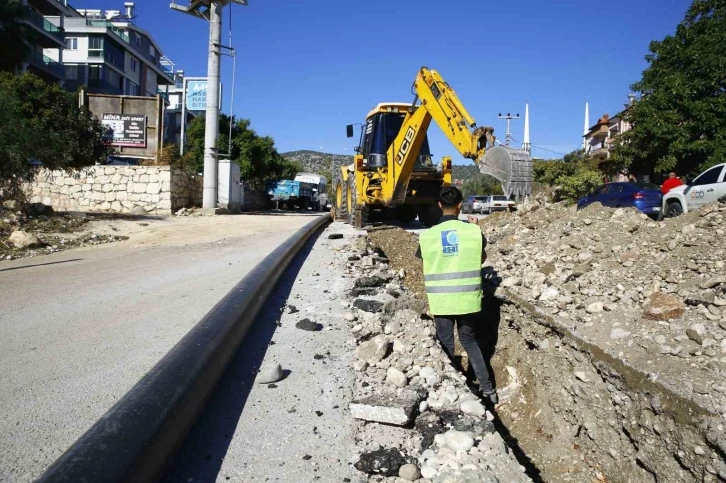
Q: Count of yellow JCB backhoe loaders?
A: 1